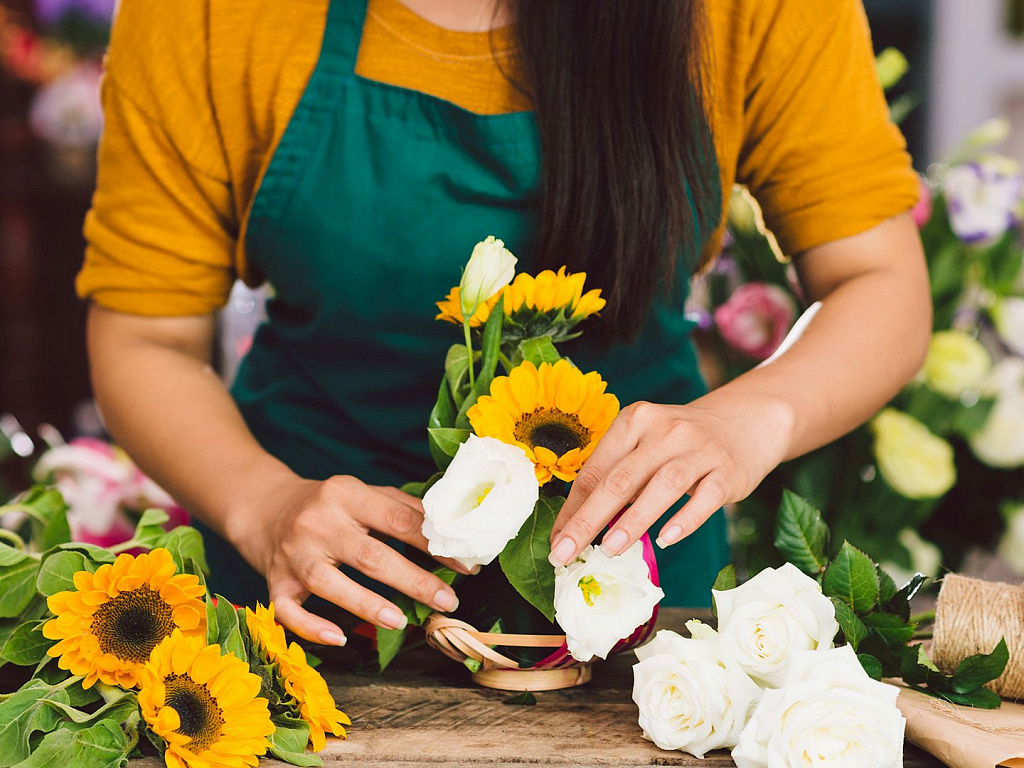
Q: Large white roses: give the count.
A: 3